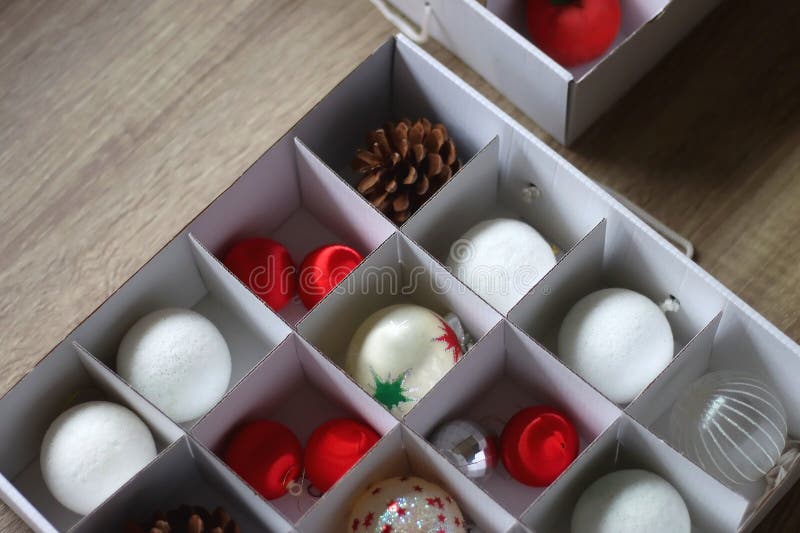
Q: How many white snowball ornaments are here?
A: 5